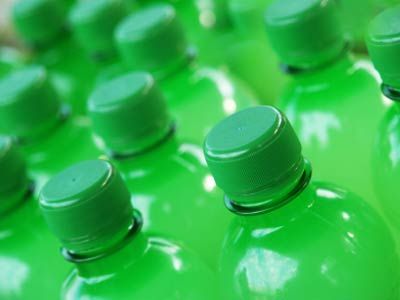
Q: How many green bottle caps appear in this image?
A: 10